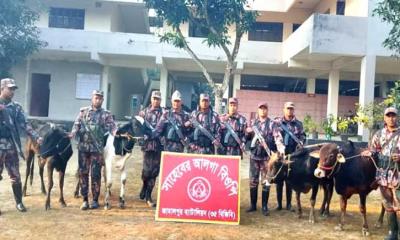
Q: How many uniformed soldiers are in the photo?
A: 9